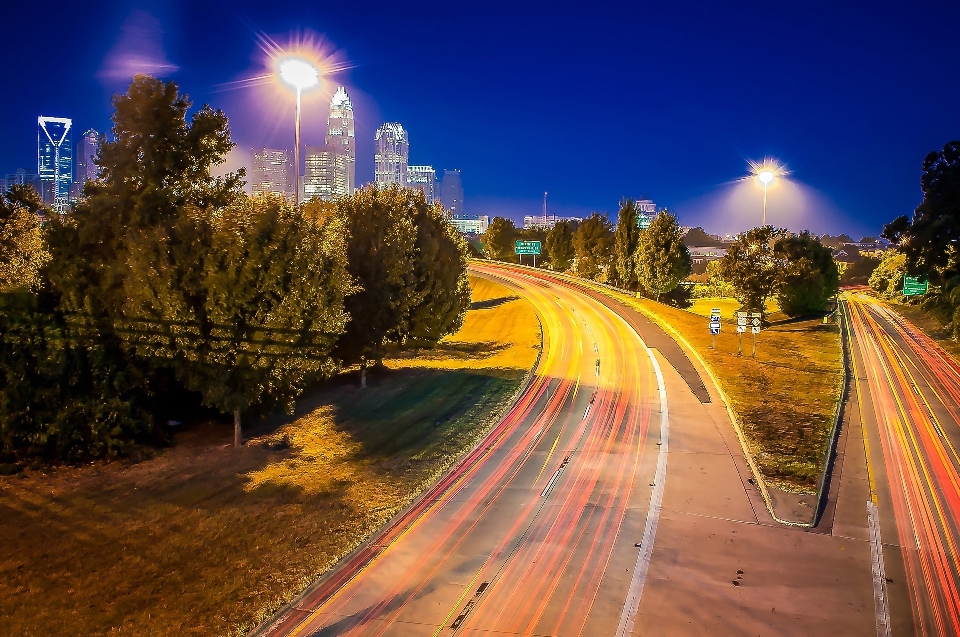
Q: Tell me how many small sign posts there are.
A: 3